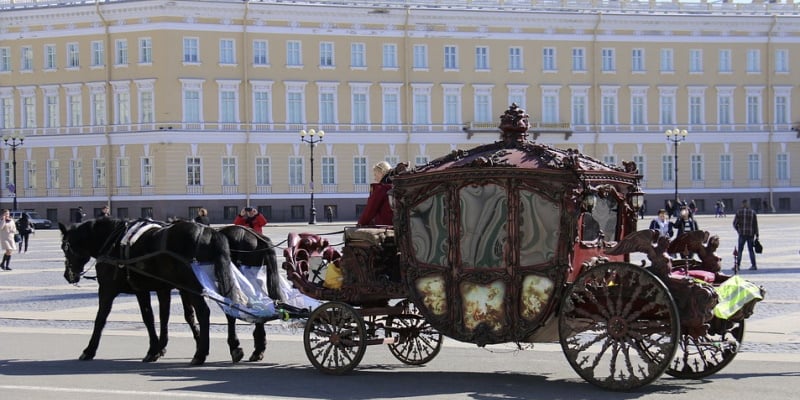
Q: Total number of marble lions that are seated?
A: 0